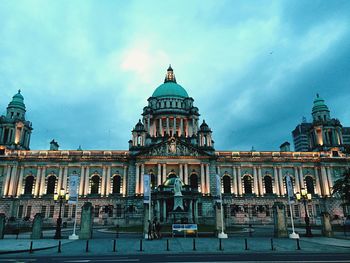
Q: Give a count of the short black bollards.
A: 11